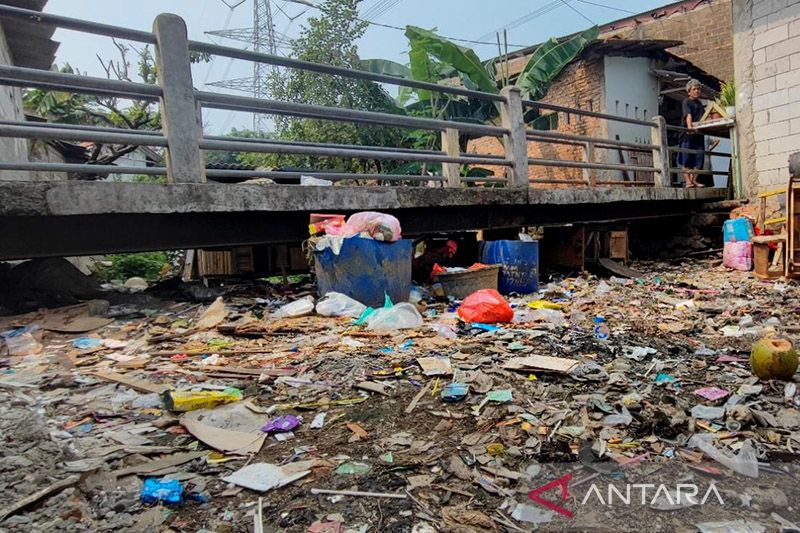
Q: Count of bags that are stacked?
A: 2